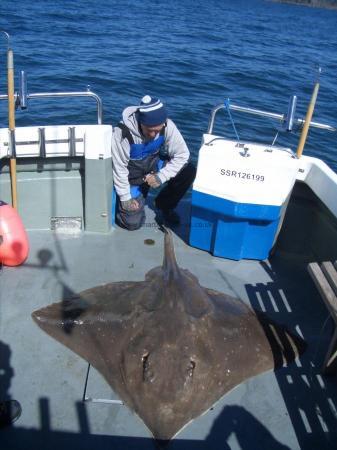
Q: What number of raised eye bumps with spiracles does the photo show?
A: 2